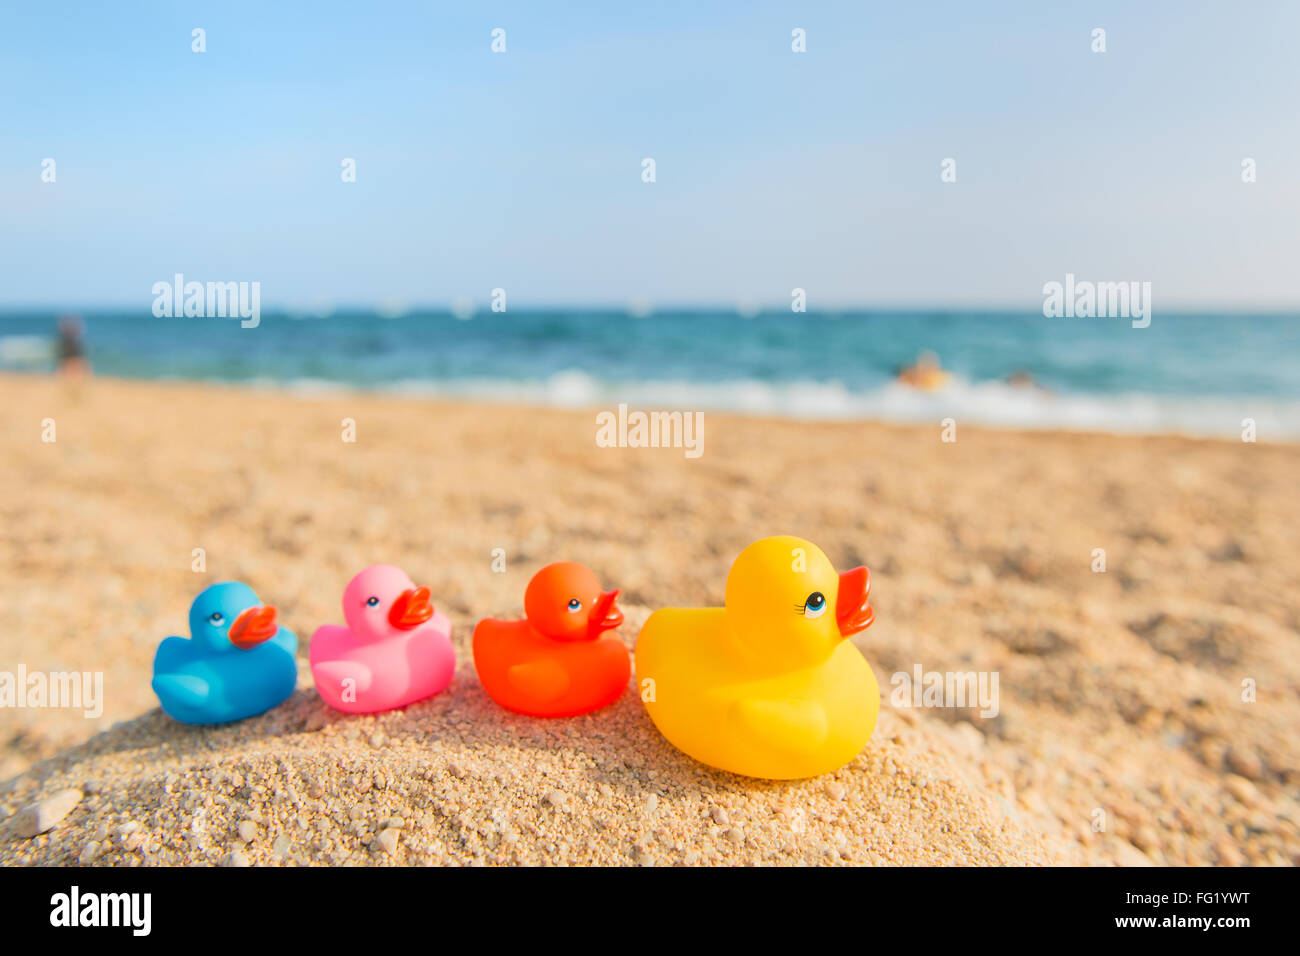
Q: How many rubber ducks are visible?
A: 4